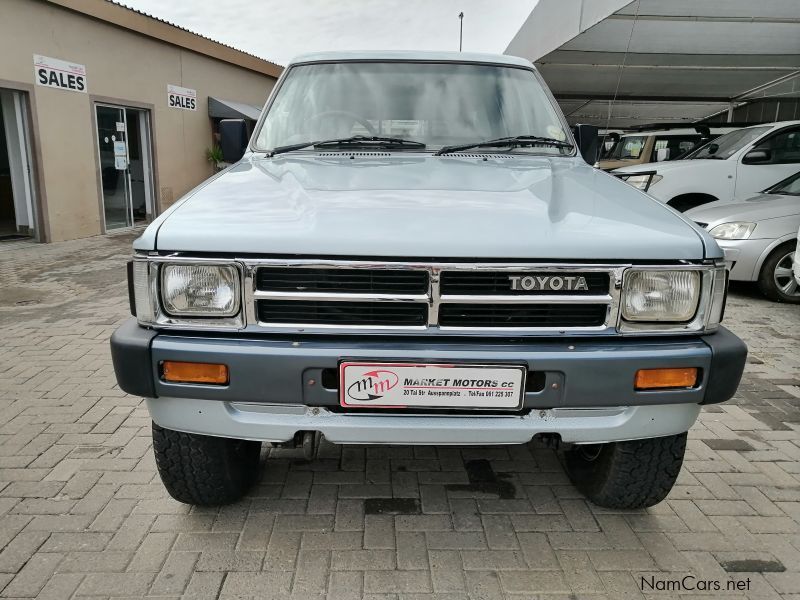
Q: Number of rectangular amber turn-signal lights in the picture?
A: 2